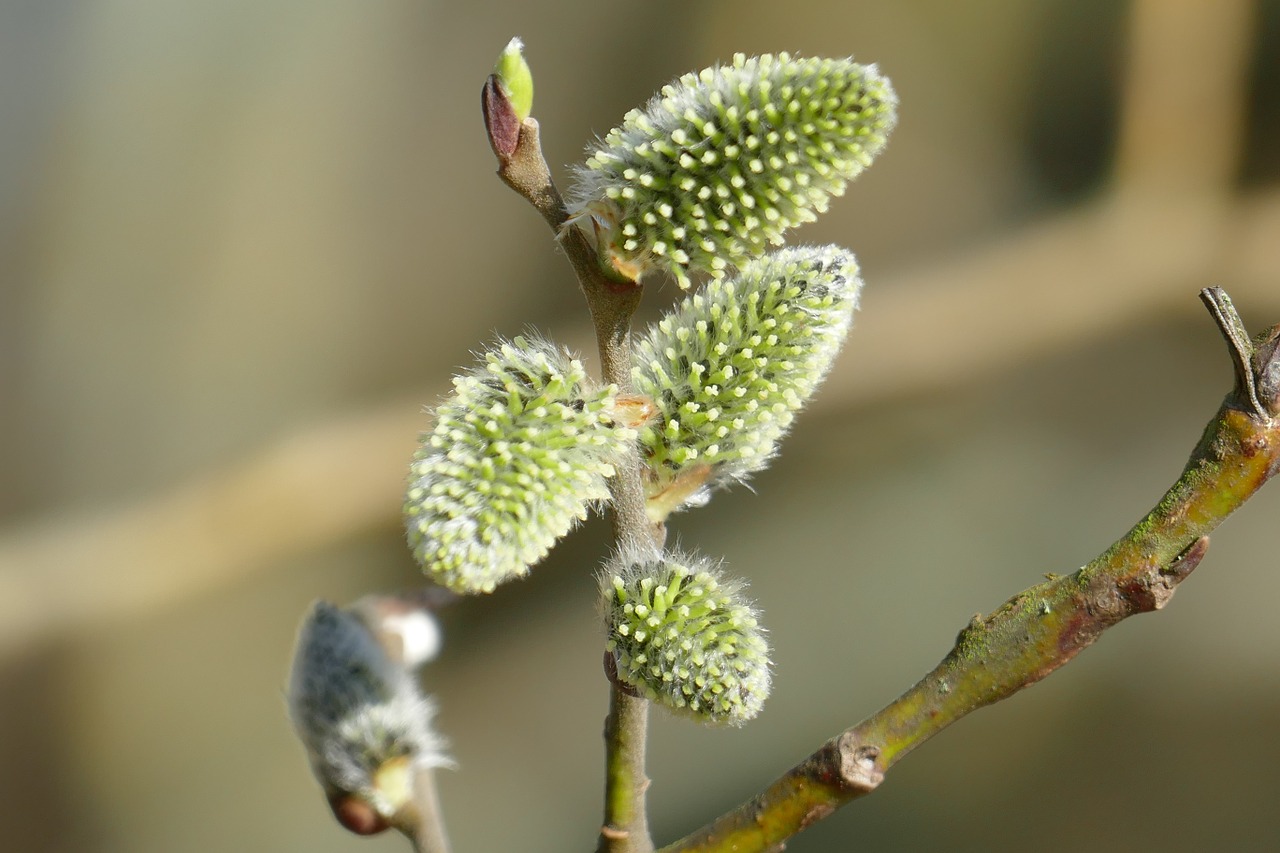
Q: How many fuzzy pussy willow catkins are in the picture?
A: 5